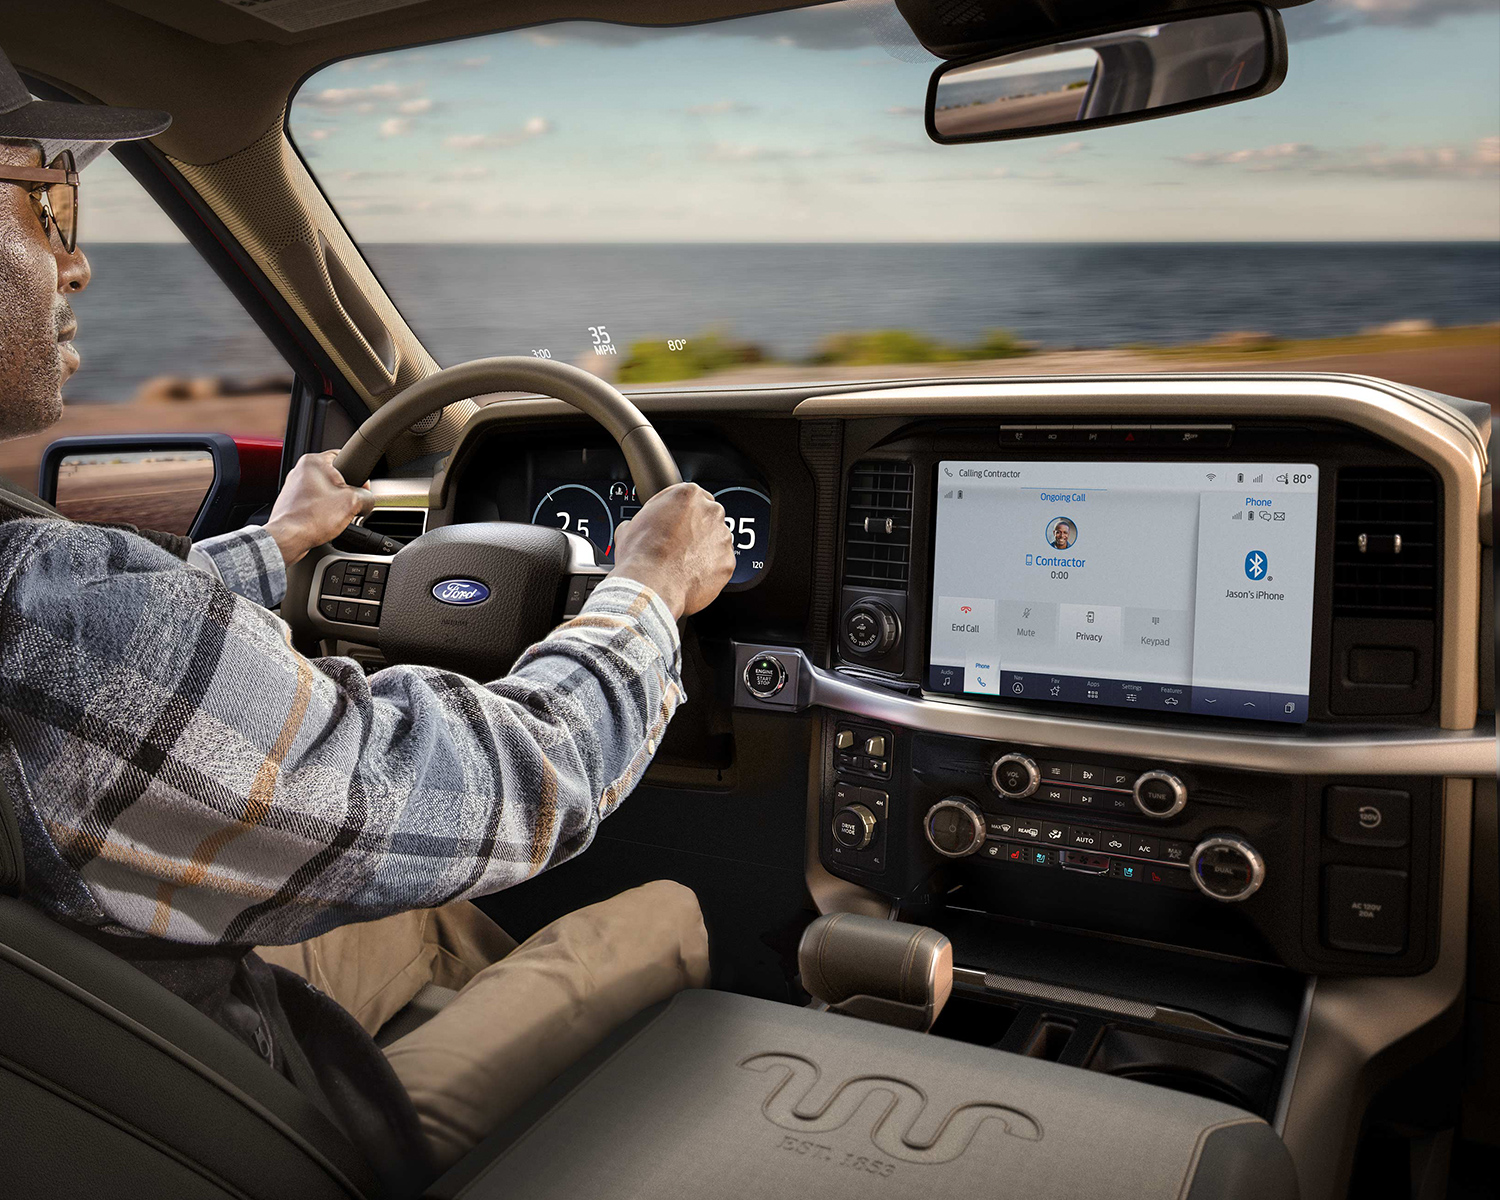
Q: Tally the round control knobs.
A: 6